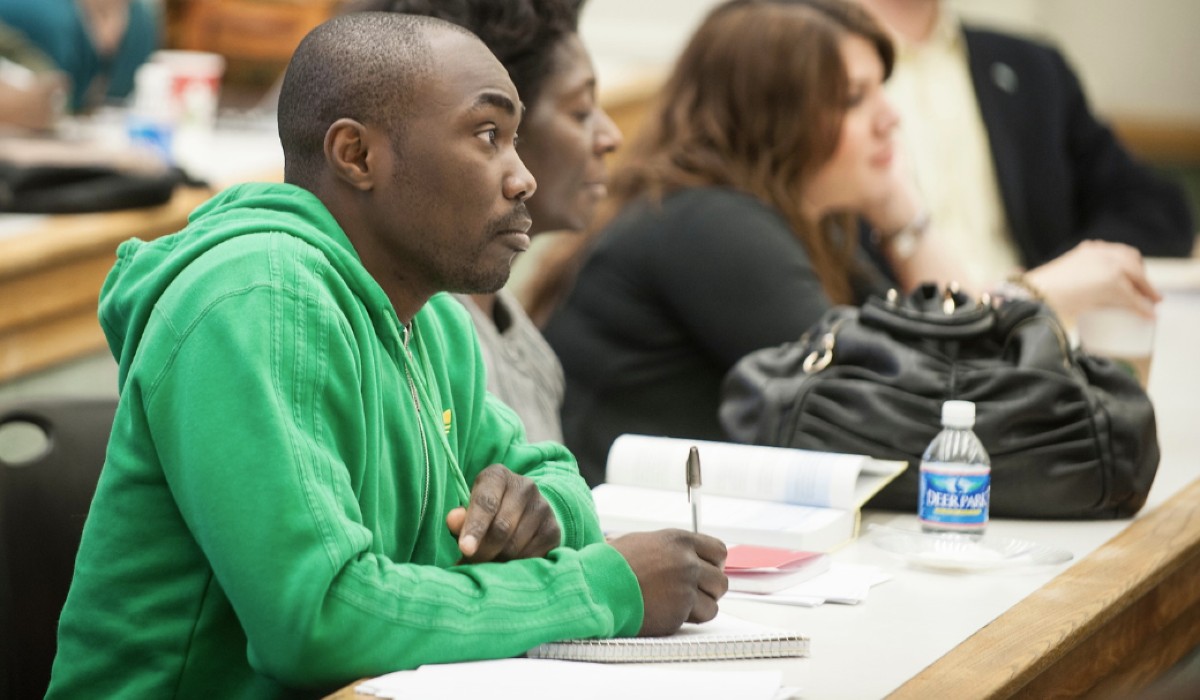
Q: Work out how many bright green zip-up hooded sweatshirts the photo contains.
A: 1